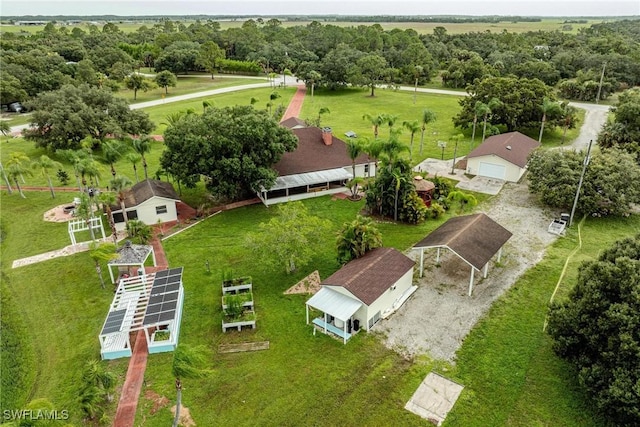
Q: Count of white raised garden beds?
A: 3